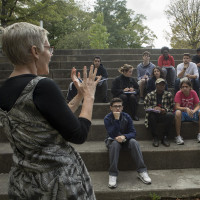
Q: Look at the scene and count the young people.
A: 10